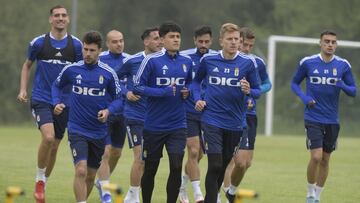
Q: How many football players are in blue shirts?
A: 9